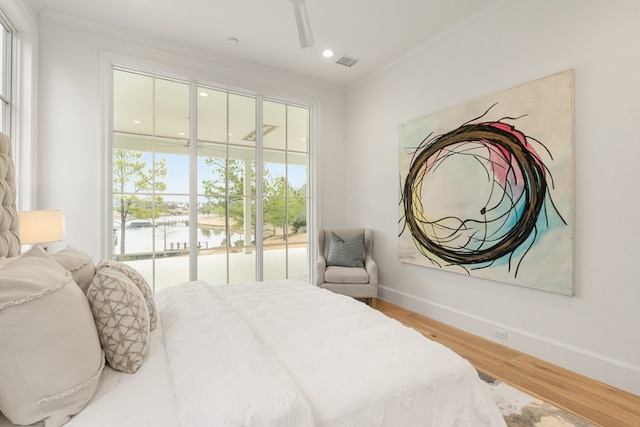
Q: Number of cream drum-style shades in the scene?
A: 1